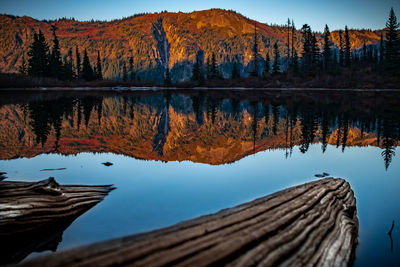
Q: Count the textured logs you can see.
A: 2